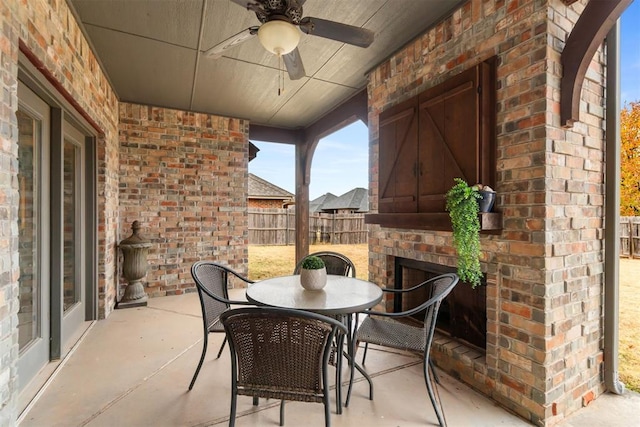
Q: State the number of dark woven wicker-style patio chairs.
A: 4